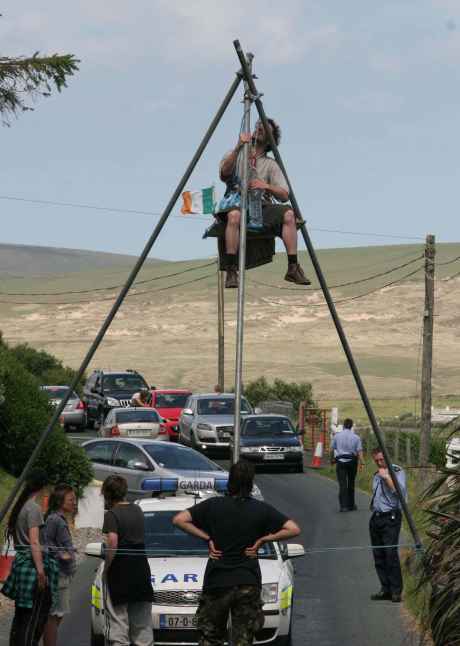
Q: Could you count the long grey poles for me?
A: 3